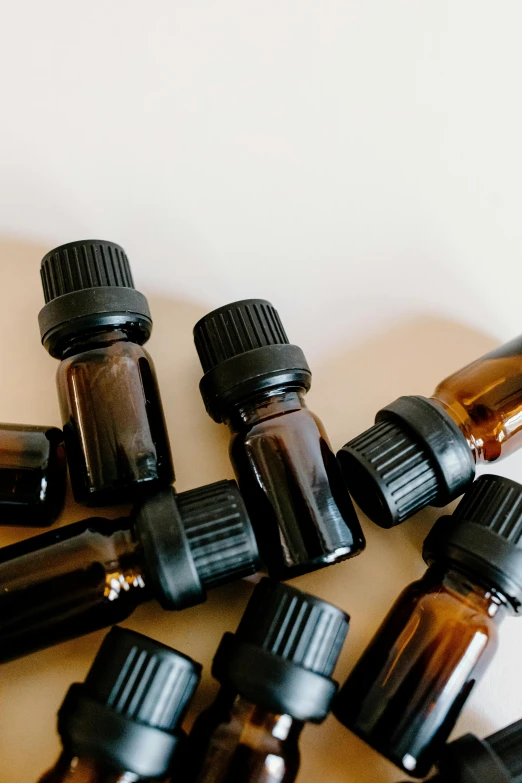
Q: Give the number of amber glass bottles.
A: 9